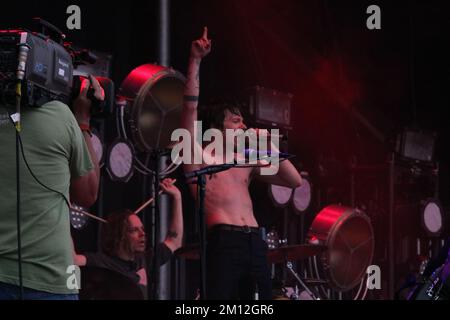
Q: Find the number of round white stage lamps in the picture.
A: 5